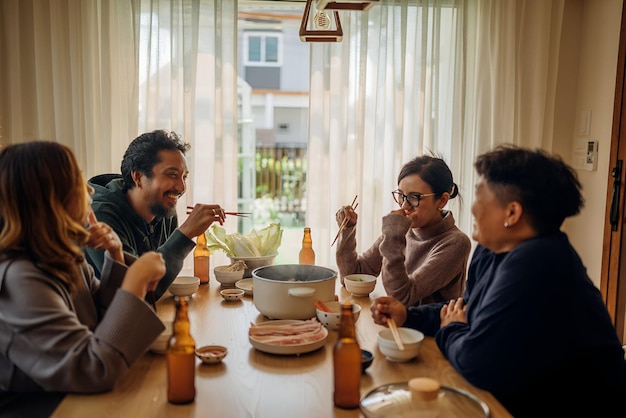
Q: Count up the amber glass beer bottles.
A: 4